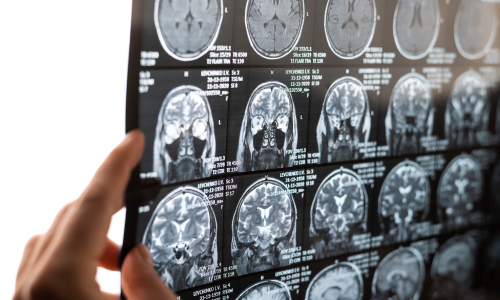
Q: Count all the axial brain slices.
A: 5